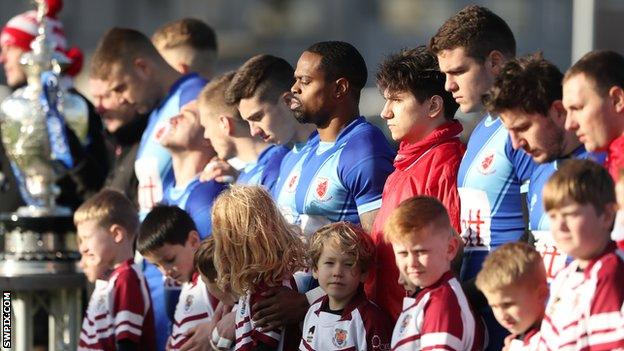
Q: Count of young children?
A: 8